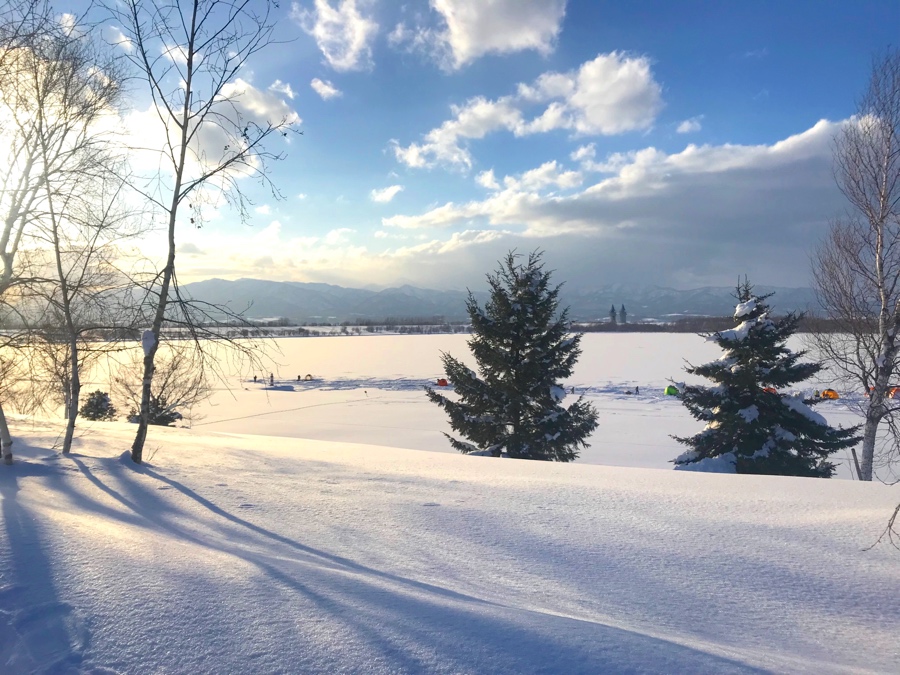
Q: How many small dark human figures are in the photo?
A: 5